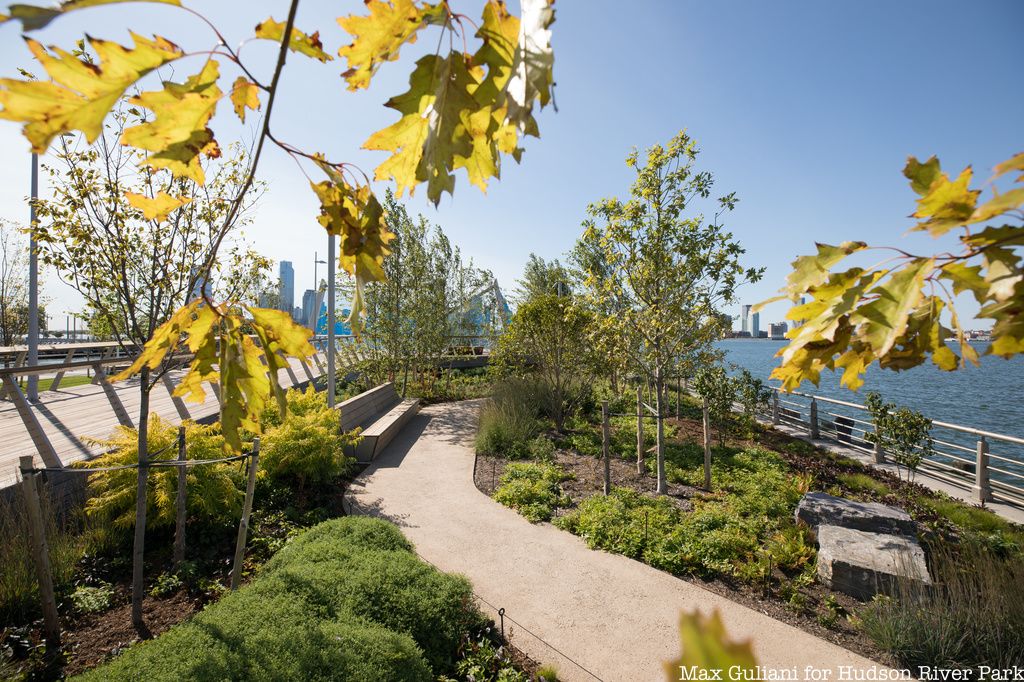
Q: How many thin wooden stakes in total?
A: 6